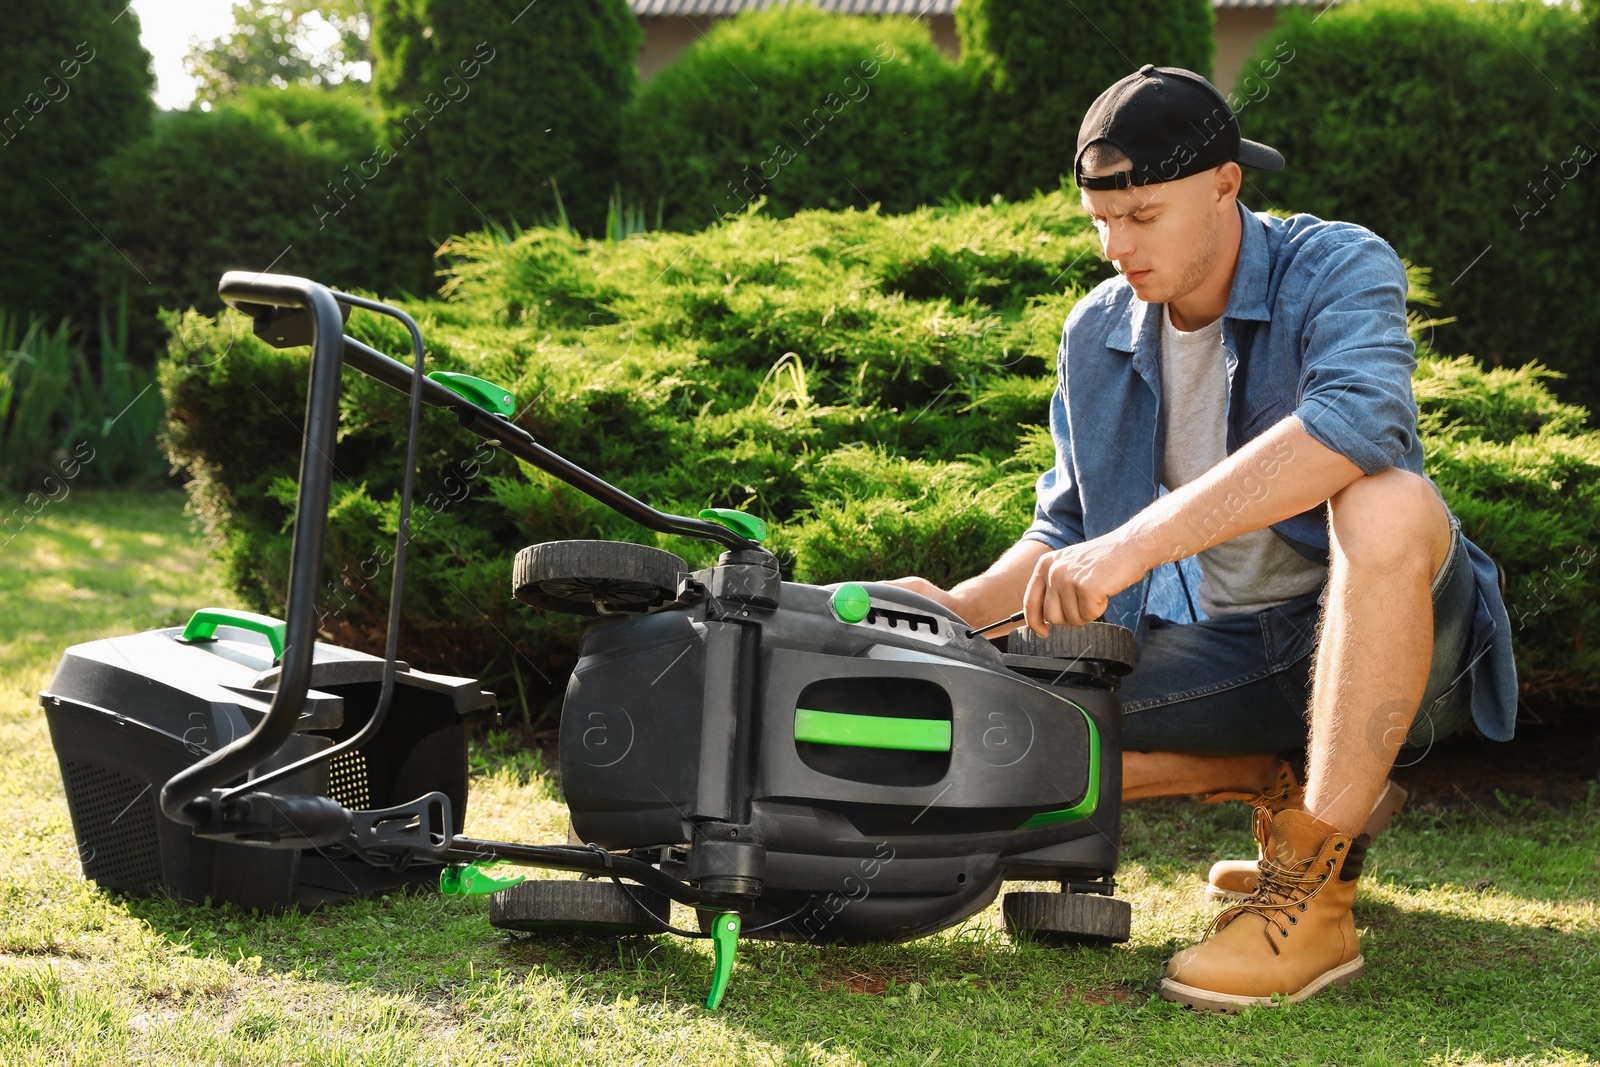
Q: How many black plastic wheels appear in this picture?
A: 4